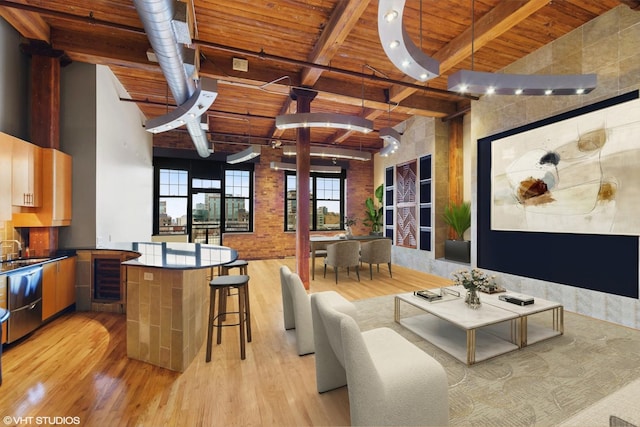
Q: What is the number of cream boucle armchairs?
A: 2